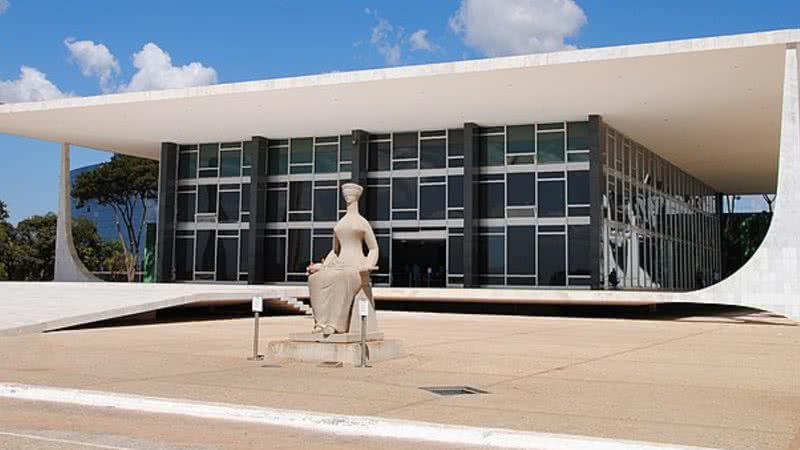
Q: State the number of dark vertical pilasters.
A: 5